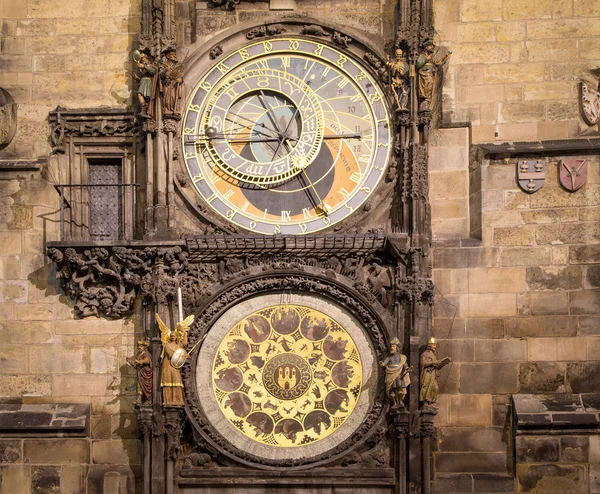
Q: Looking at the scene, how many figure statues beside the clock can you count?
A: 8